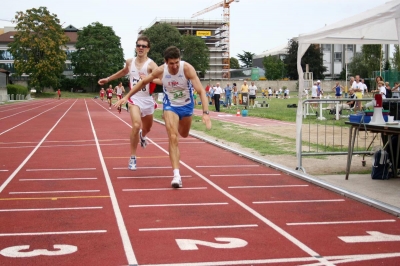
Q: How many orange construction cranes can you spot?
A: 1